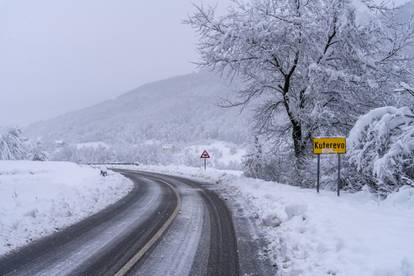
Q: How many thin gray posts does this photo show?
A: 3